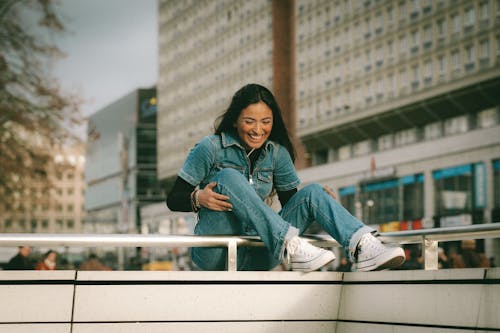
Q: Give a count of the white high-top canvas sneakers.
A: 2